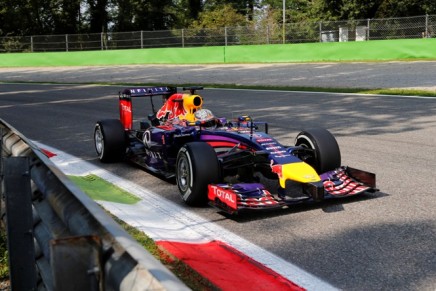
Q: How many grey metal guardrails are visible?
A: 1